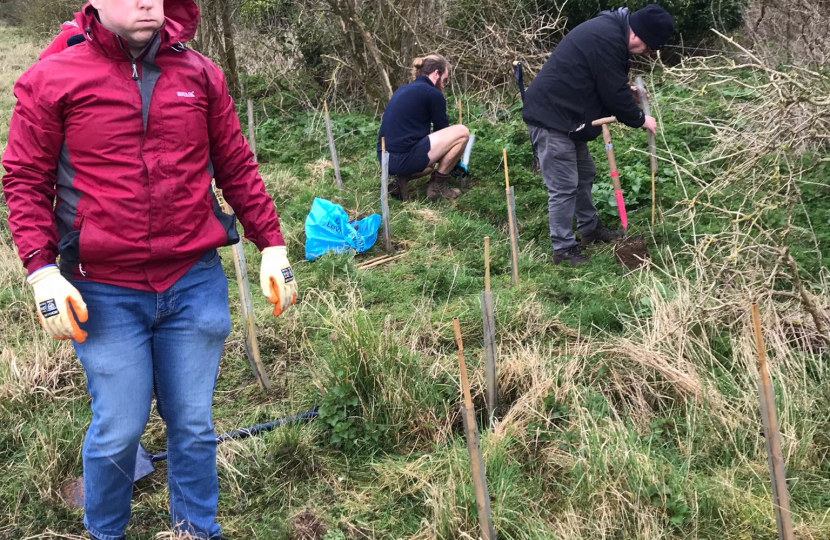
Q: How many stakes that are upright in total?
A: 10